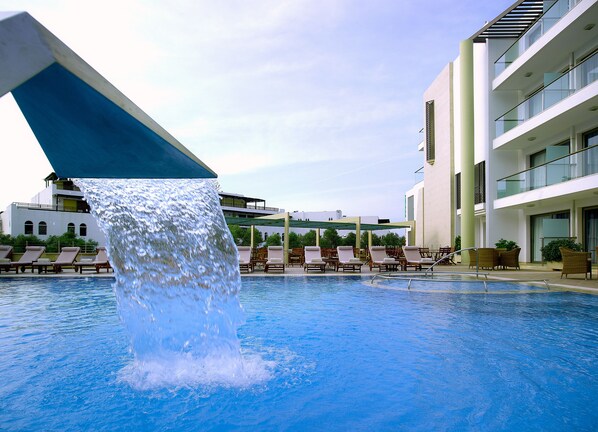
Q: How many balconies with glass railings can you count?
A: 3